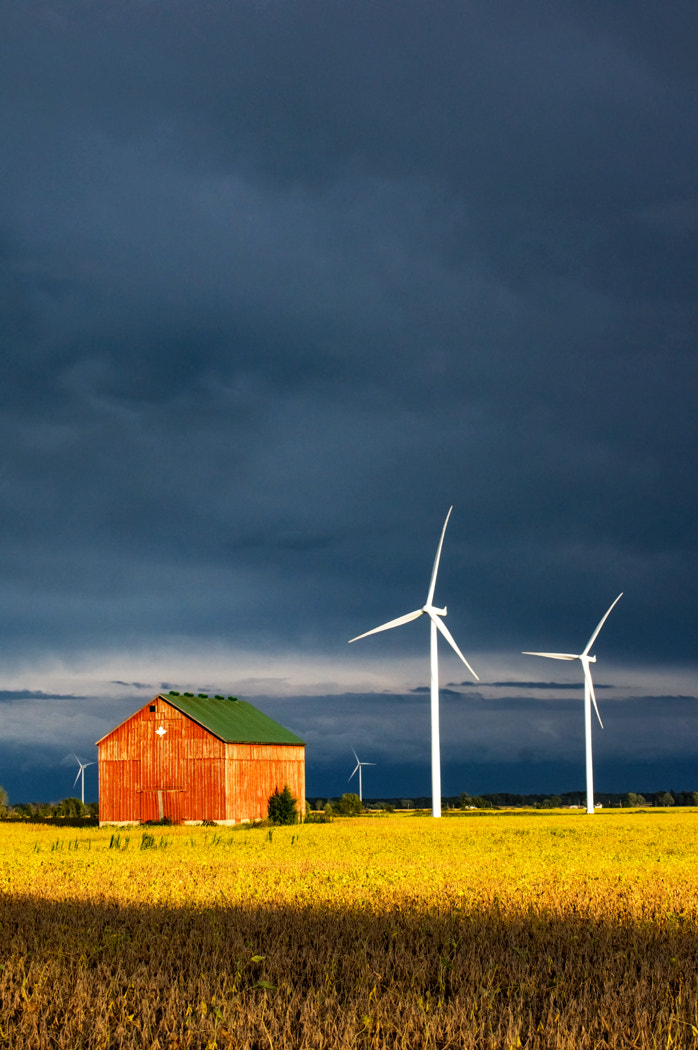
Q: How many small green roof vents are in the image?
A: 5